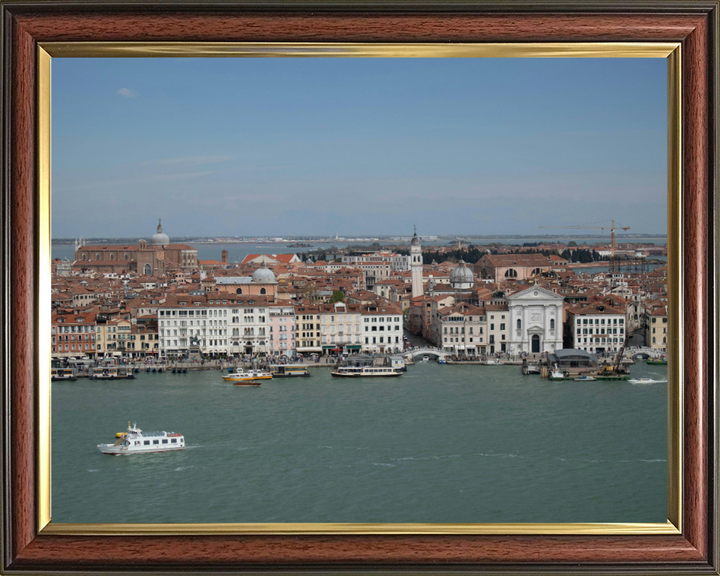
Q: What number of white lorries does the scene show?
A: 0